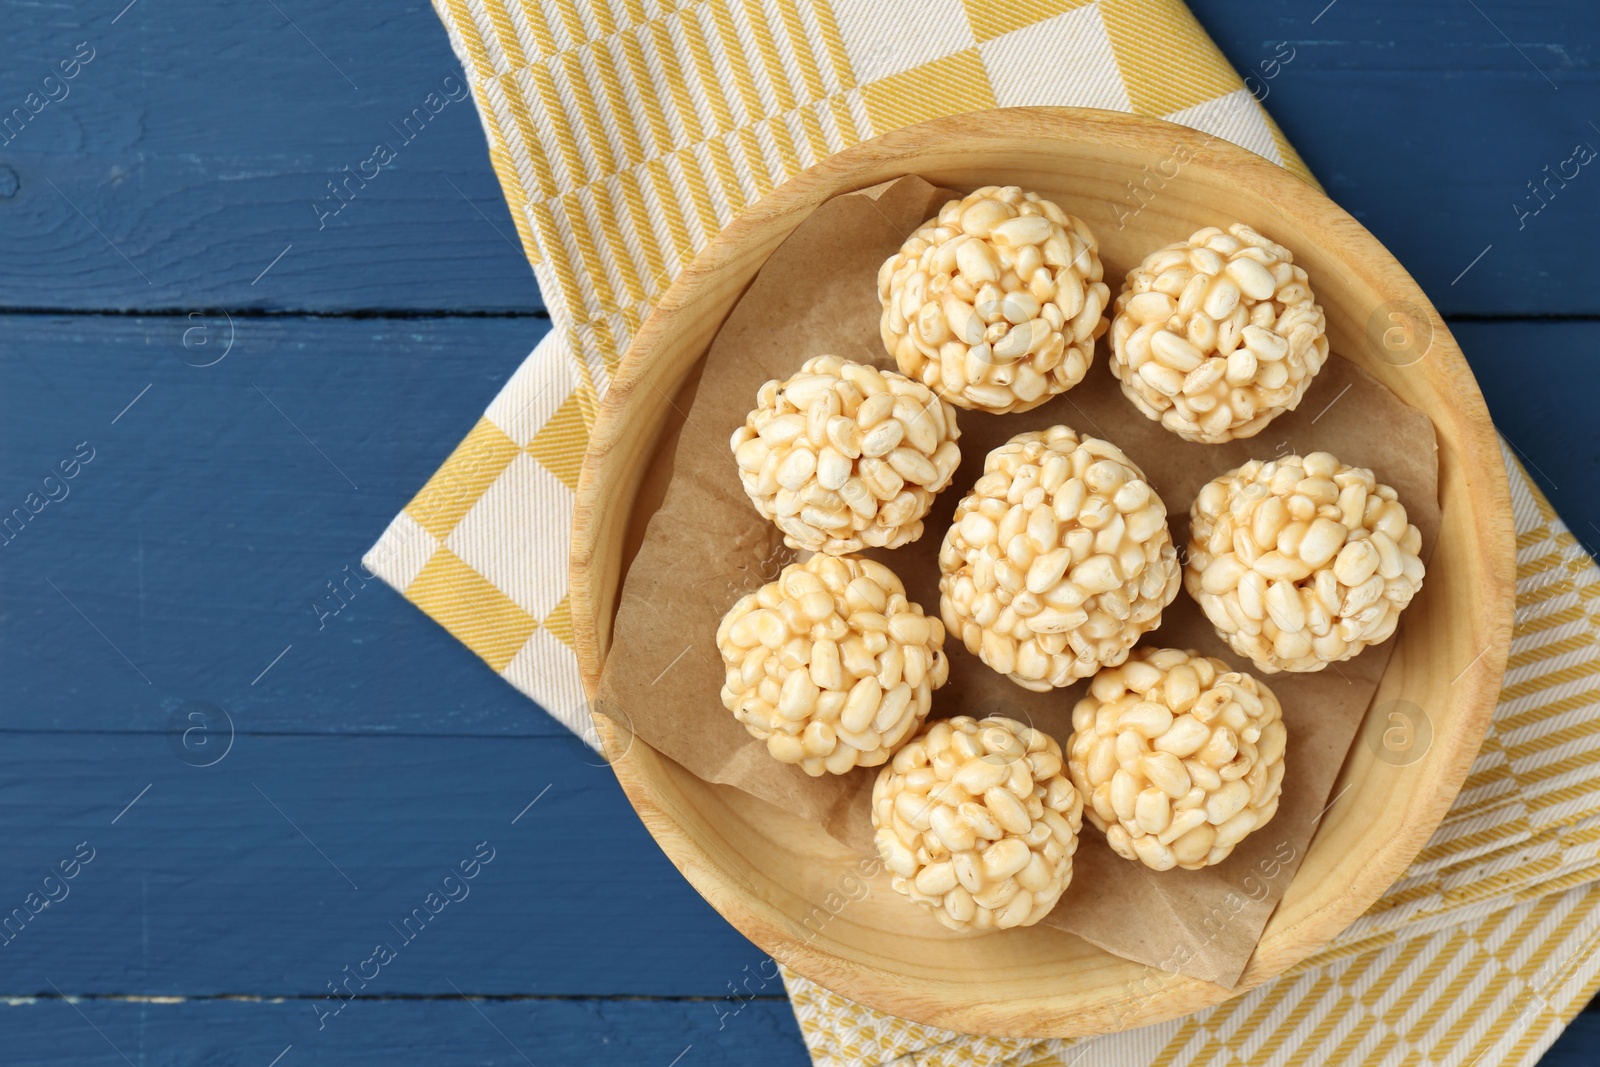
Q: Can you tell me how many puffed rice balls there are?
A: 8